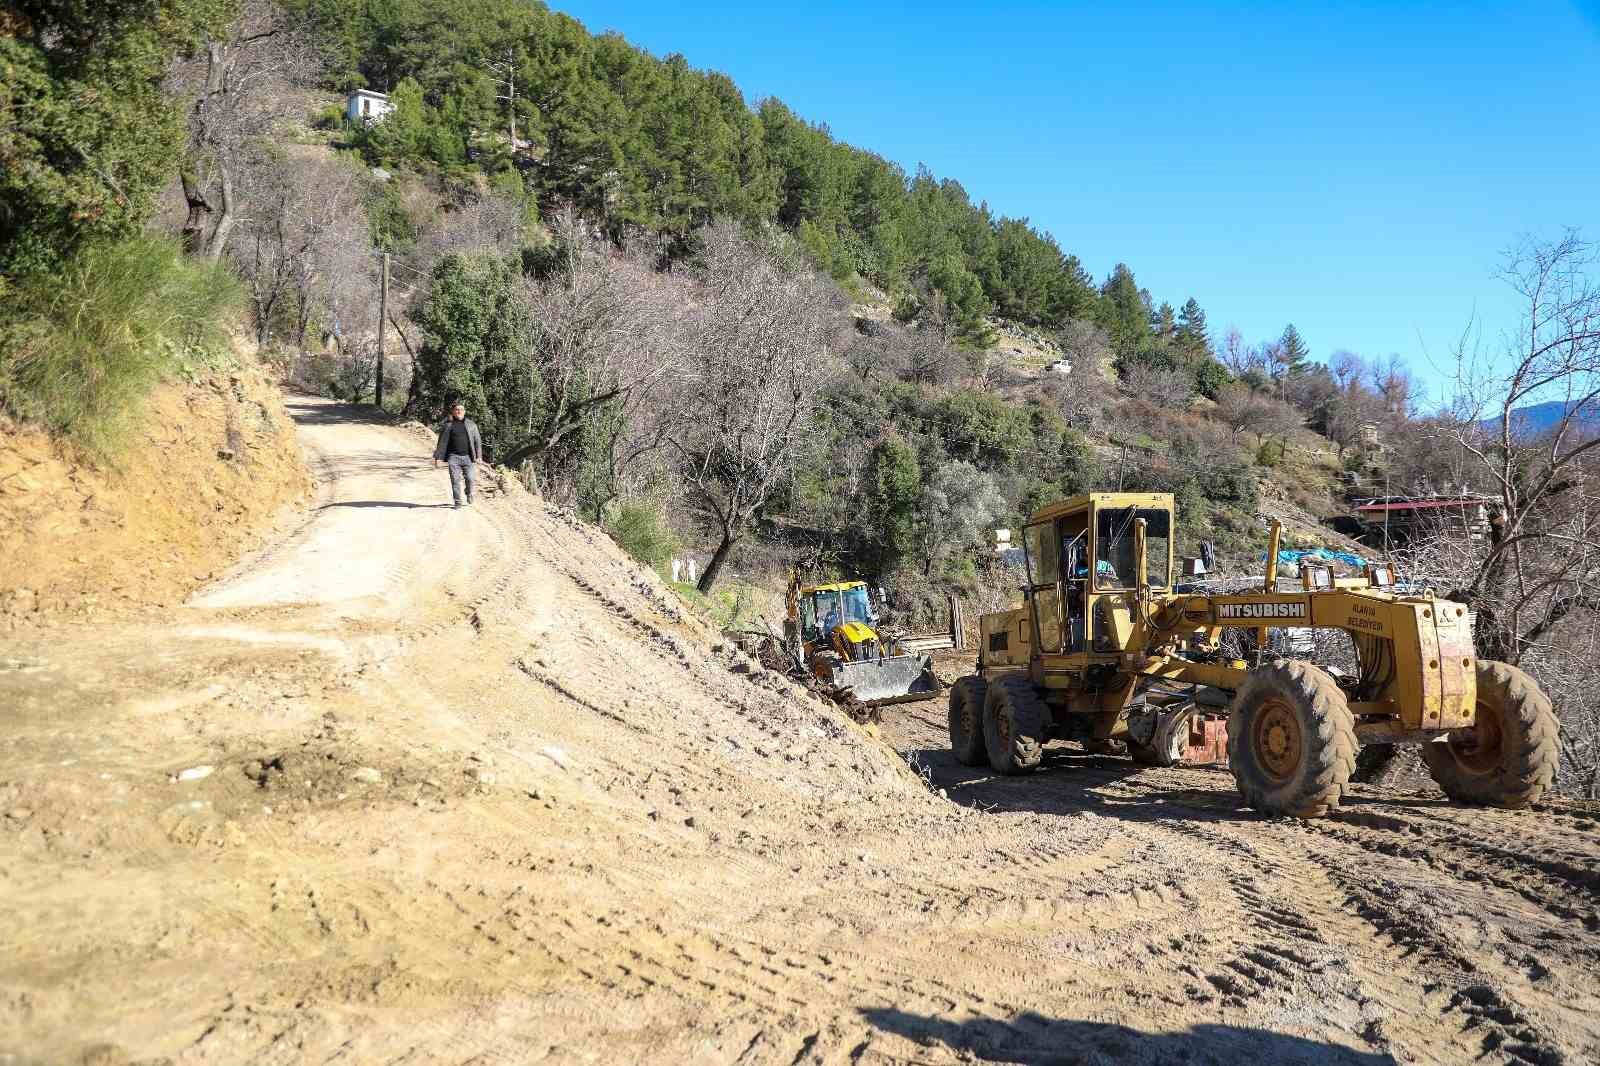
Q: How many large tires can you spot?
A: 4